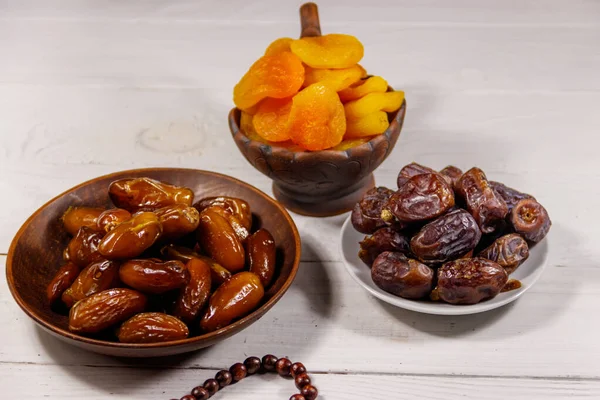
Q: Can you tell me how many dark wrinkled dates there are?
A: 12